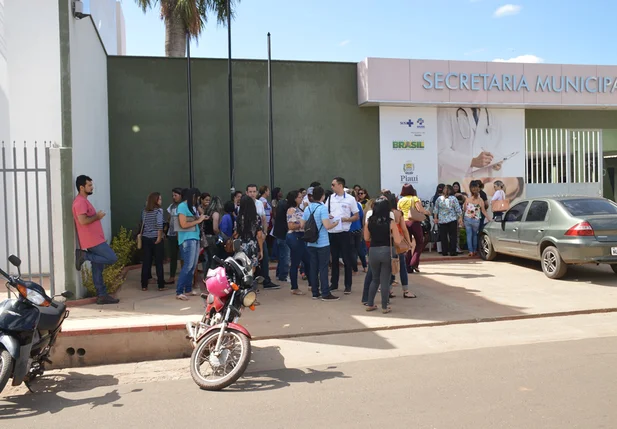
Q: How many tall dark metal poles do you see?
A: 3